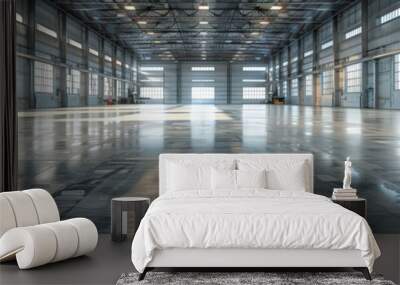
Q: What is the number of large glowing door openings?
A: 3